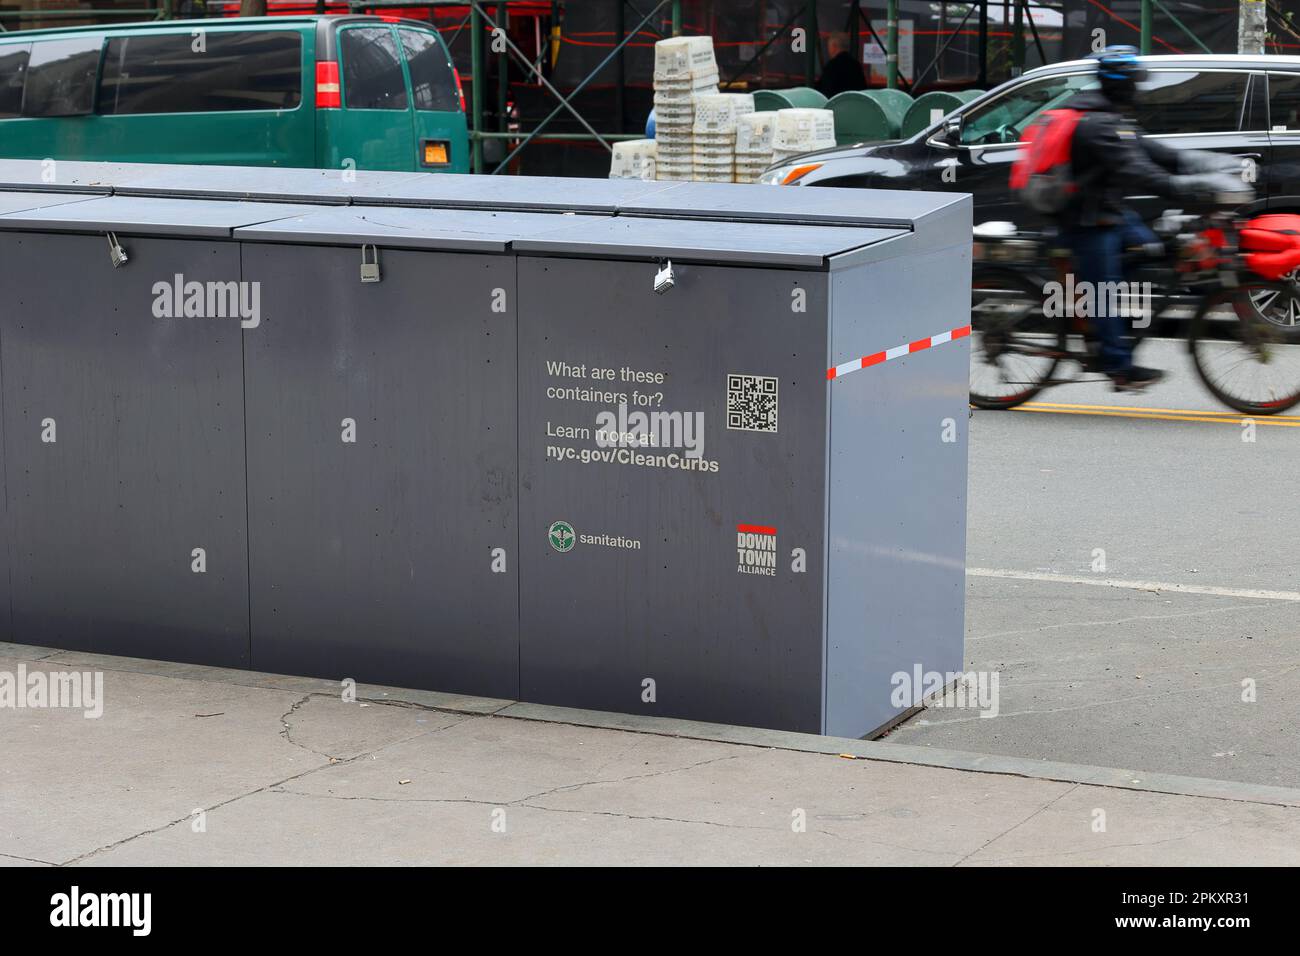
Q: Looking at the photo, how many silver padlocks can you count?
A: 3